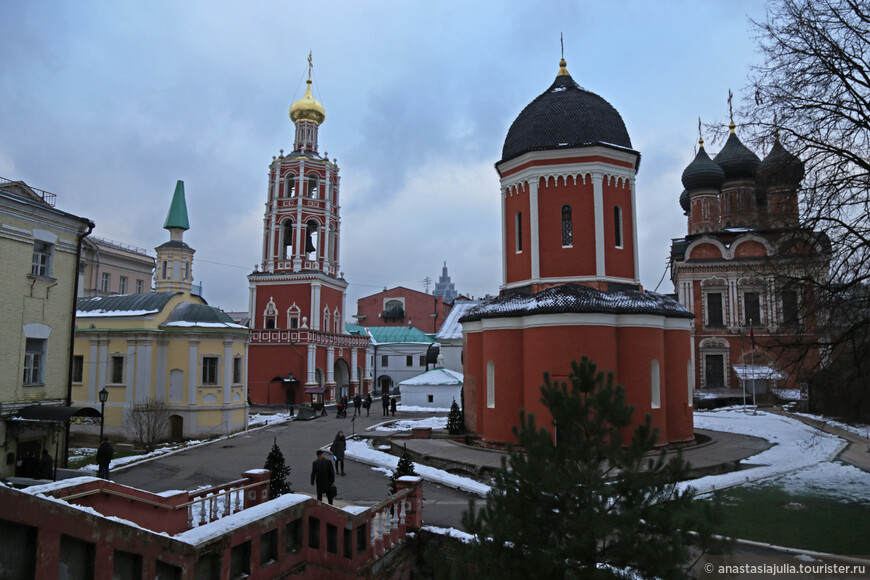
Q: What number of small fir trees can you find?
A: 3